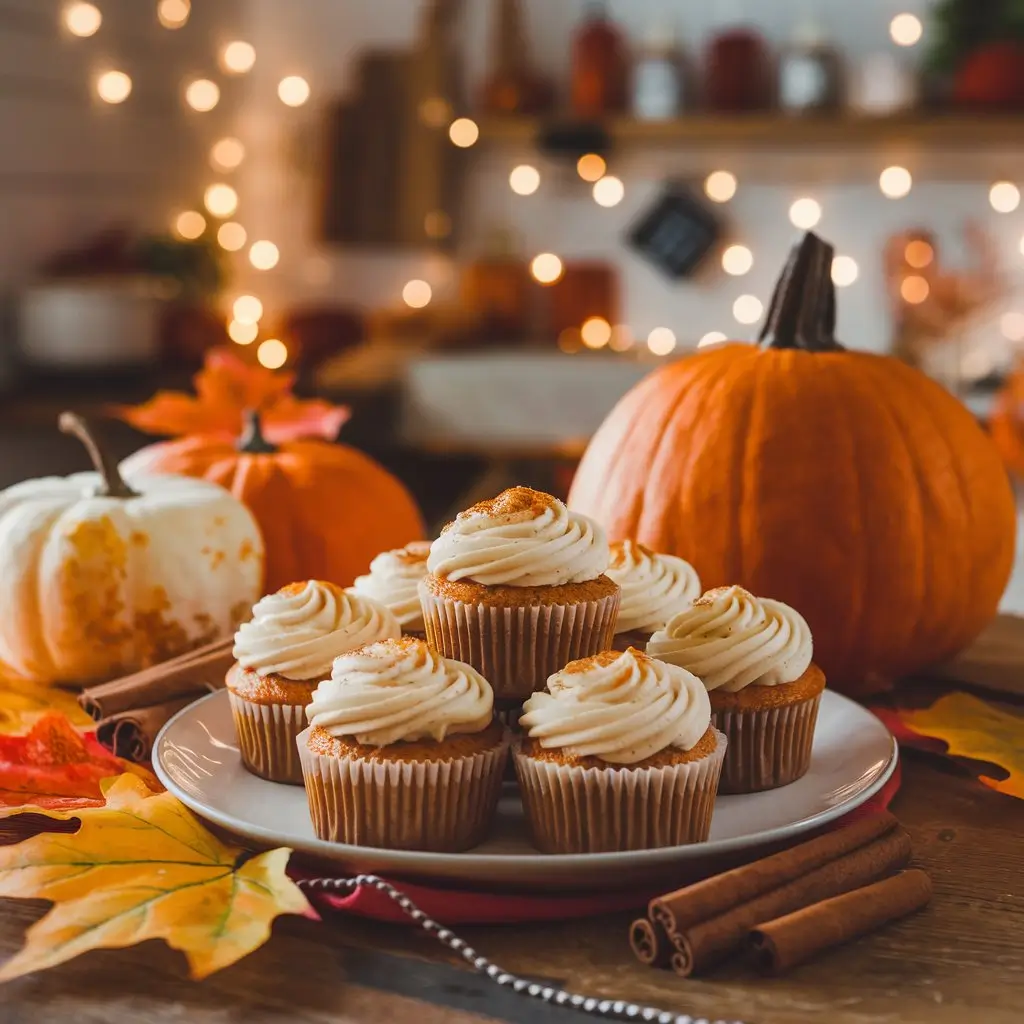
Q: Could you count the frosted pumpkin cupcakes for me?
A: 7